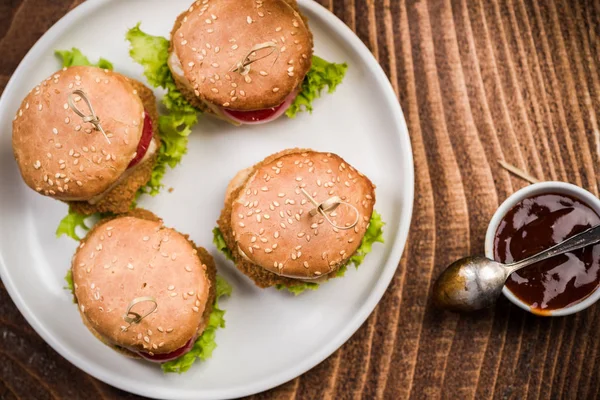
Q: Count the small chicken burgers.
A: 4